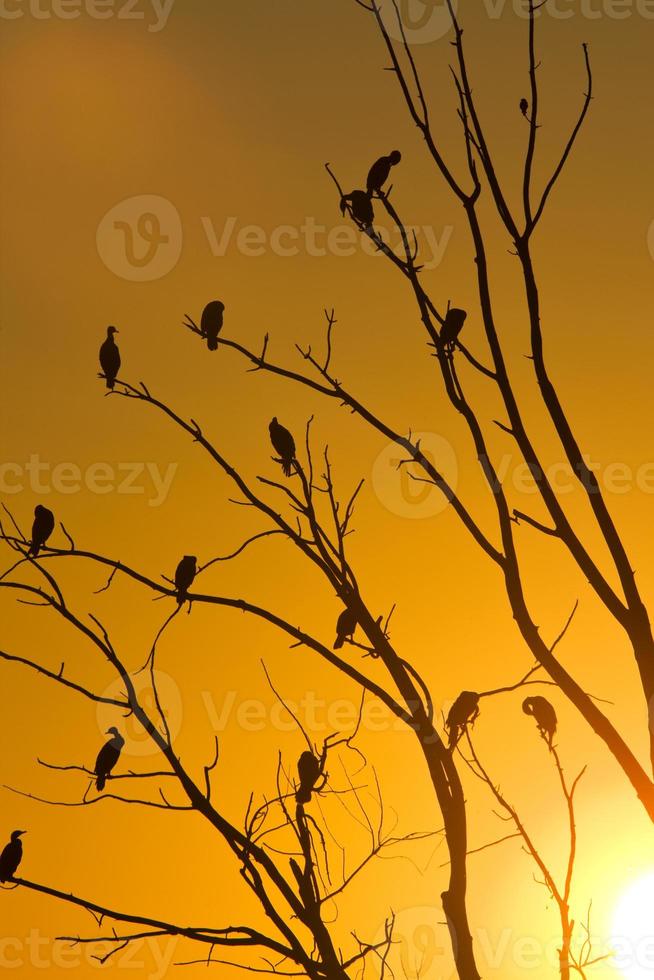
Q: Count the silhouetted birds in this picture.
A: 15